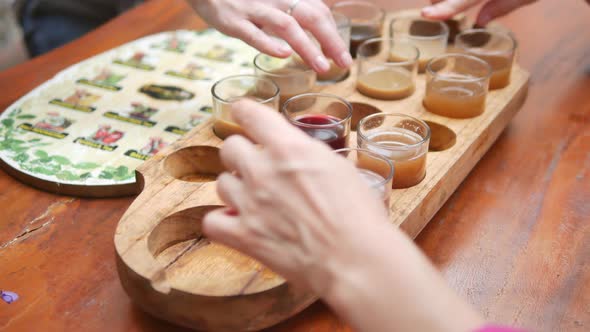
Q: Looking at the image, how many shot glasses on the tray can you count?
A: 11